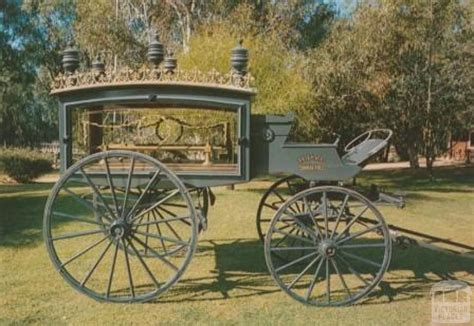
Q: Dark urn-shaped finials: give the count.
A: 5